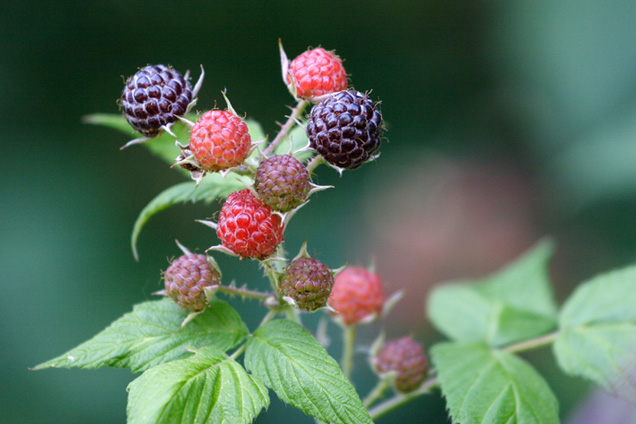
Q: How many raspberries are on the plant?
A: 10